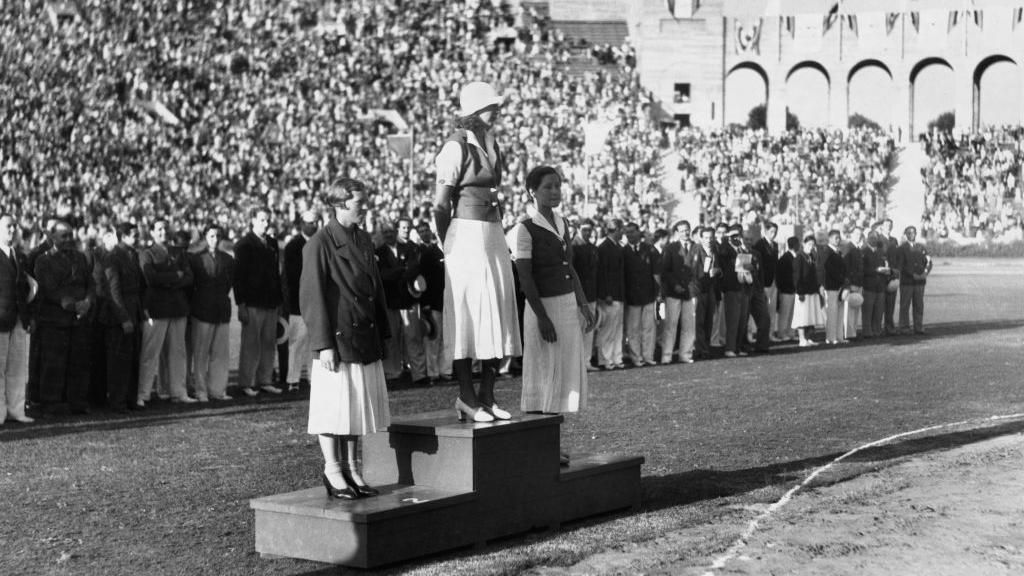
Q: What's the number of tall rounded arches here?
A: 5